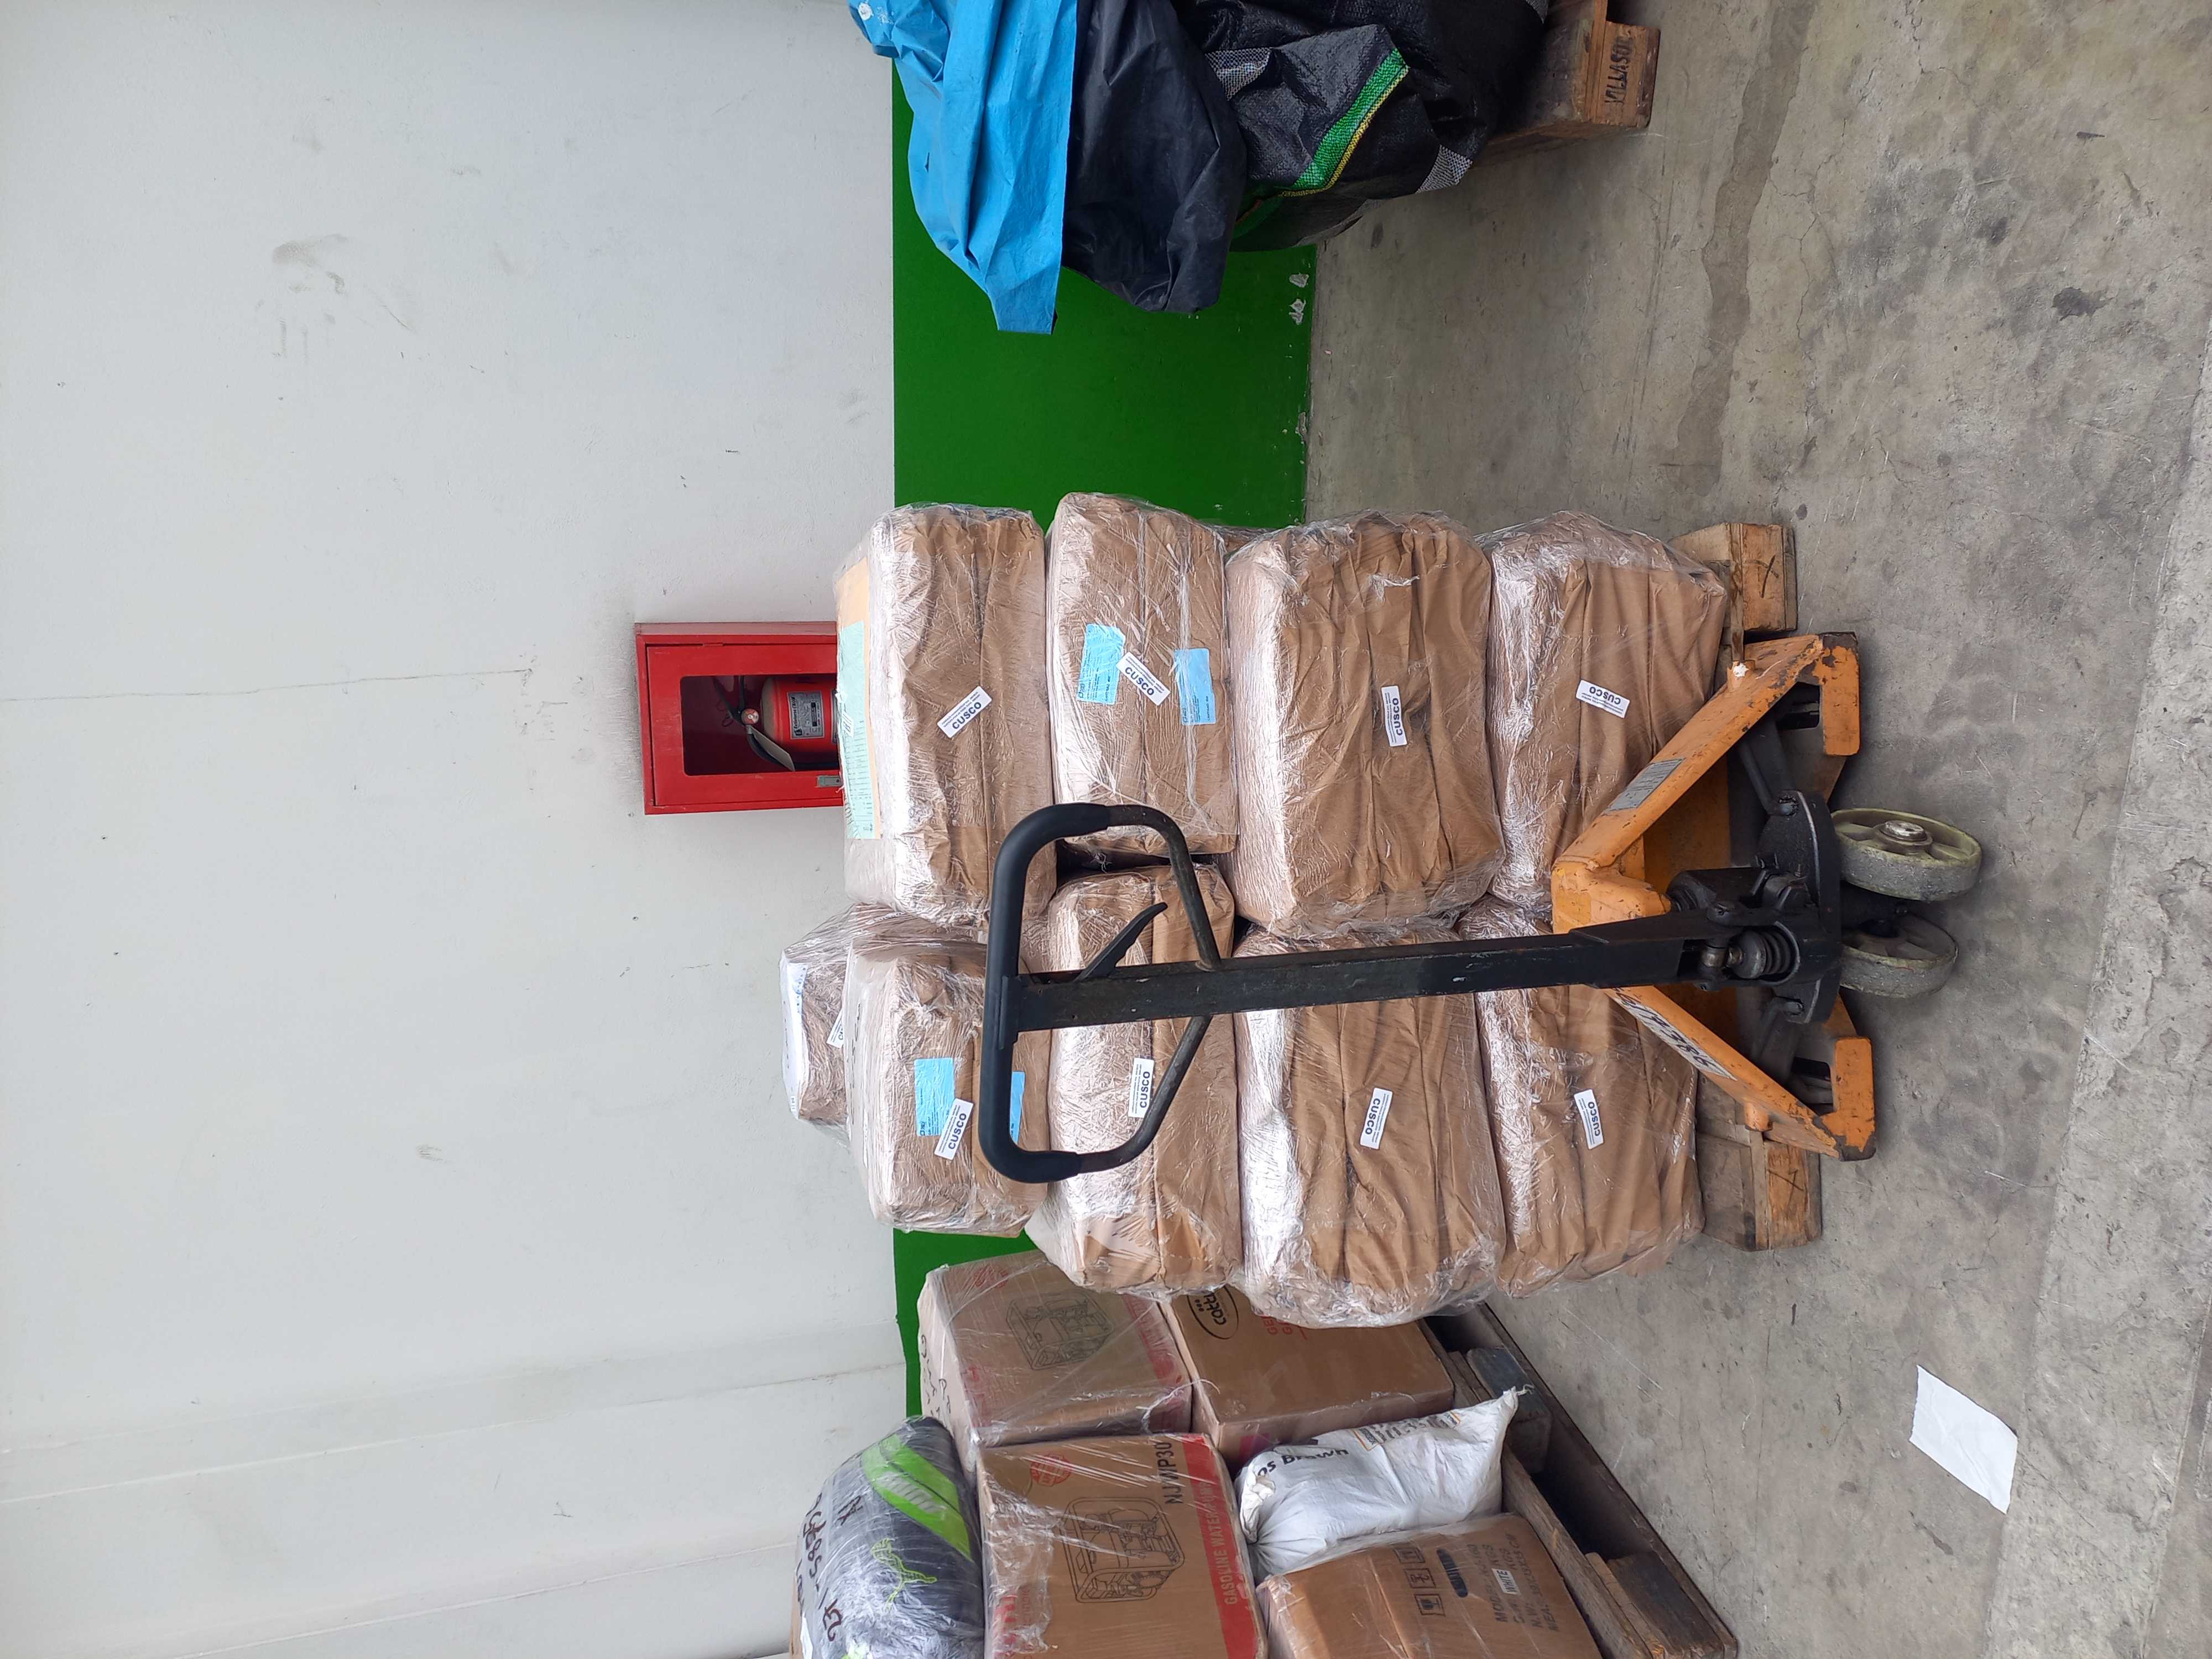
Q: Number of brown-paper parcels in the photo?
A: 9